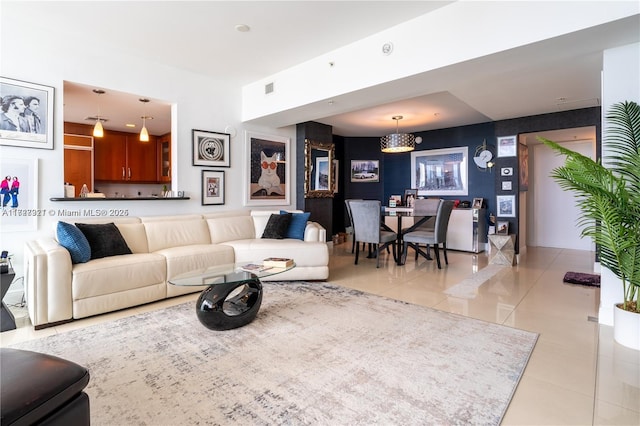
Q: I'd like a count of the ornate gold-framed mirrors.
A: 1